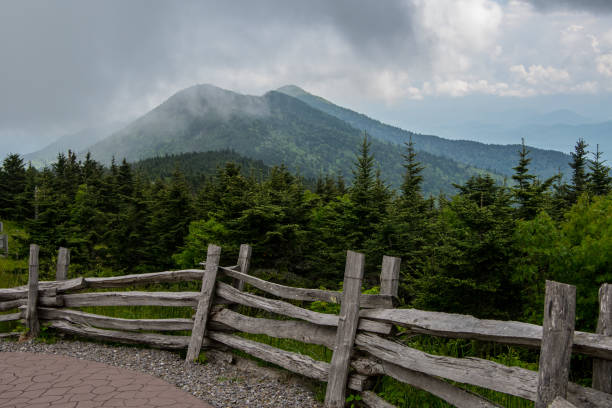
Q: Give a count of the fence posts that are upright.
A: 8